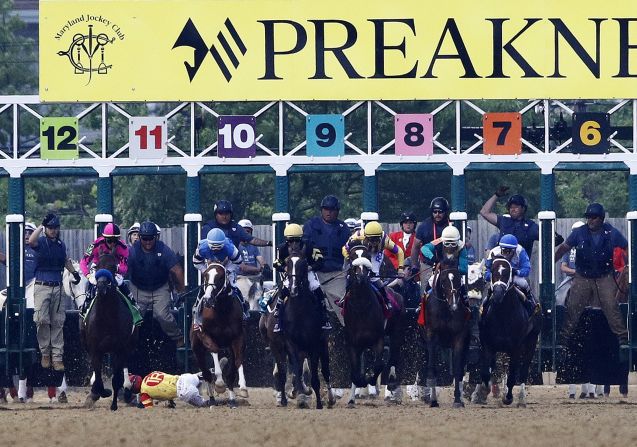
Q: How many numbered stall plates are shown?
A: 7